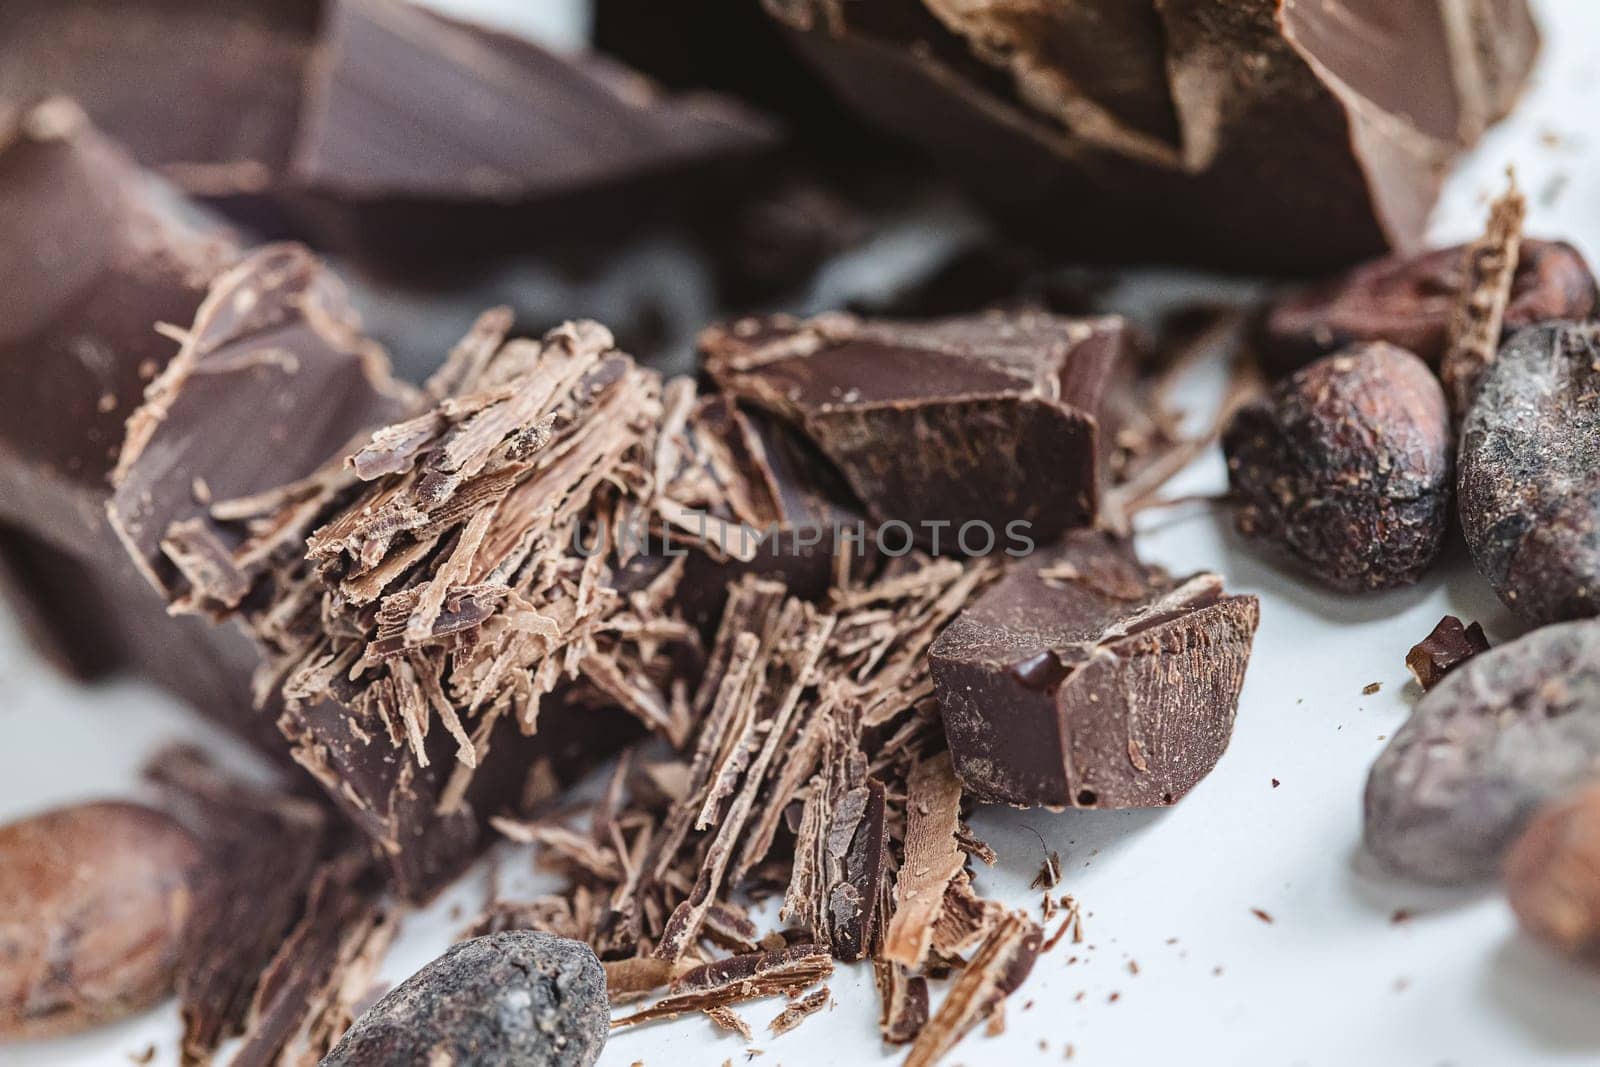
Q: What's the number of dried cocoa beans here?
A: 7